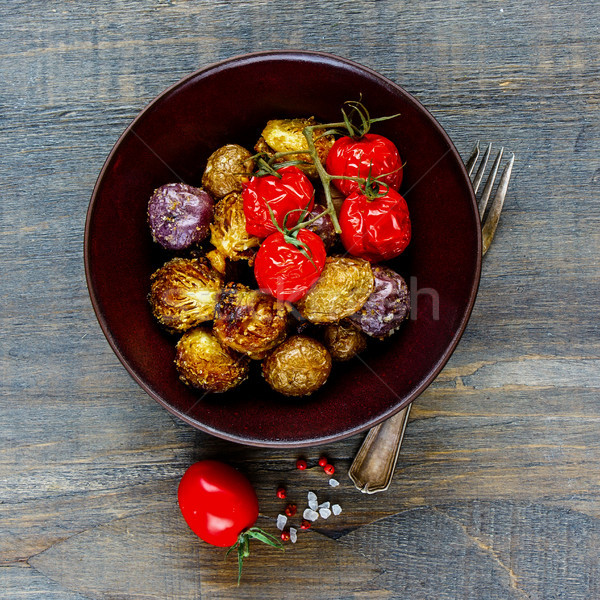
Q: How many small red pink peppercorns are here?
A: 7